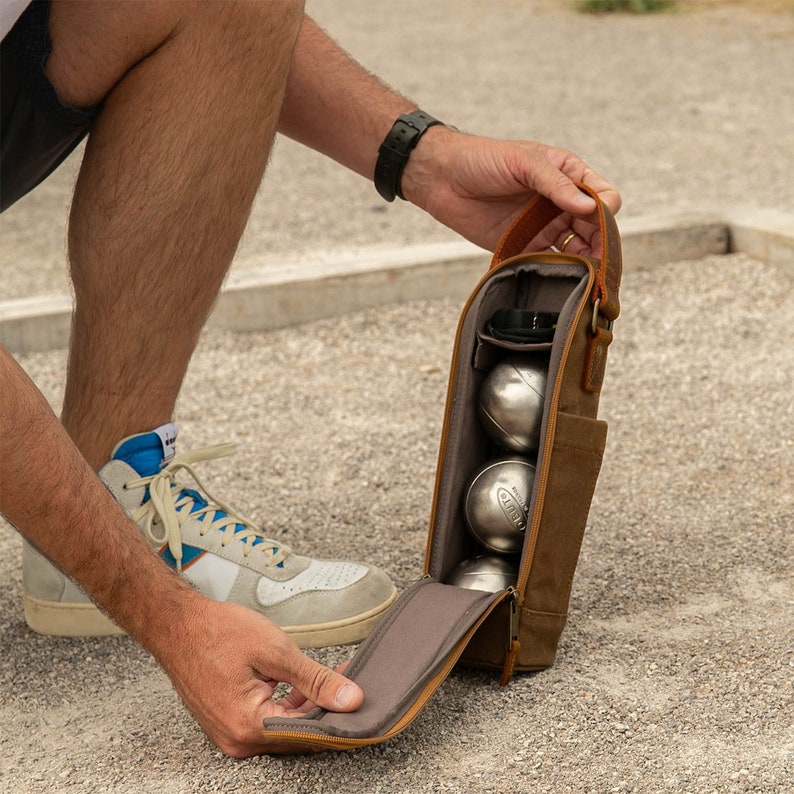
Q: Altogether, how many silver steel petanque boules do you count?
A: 3